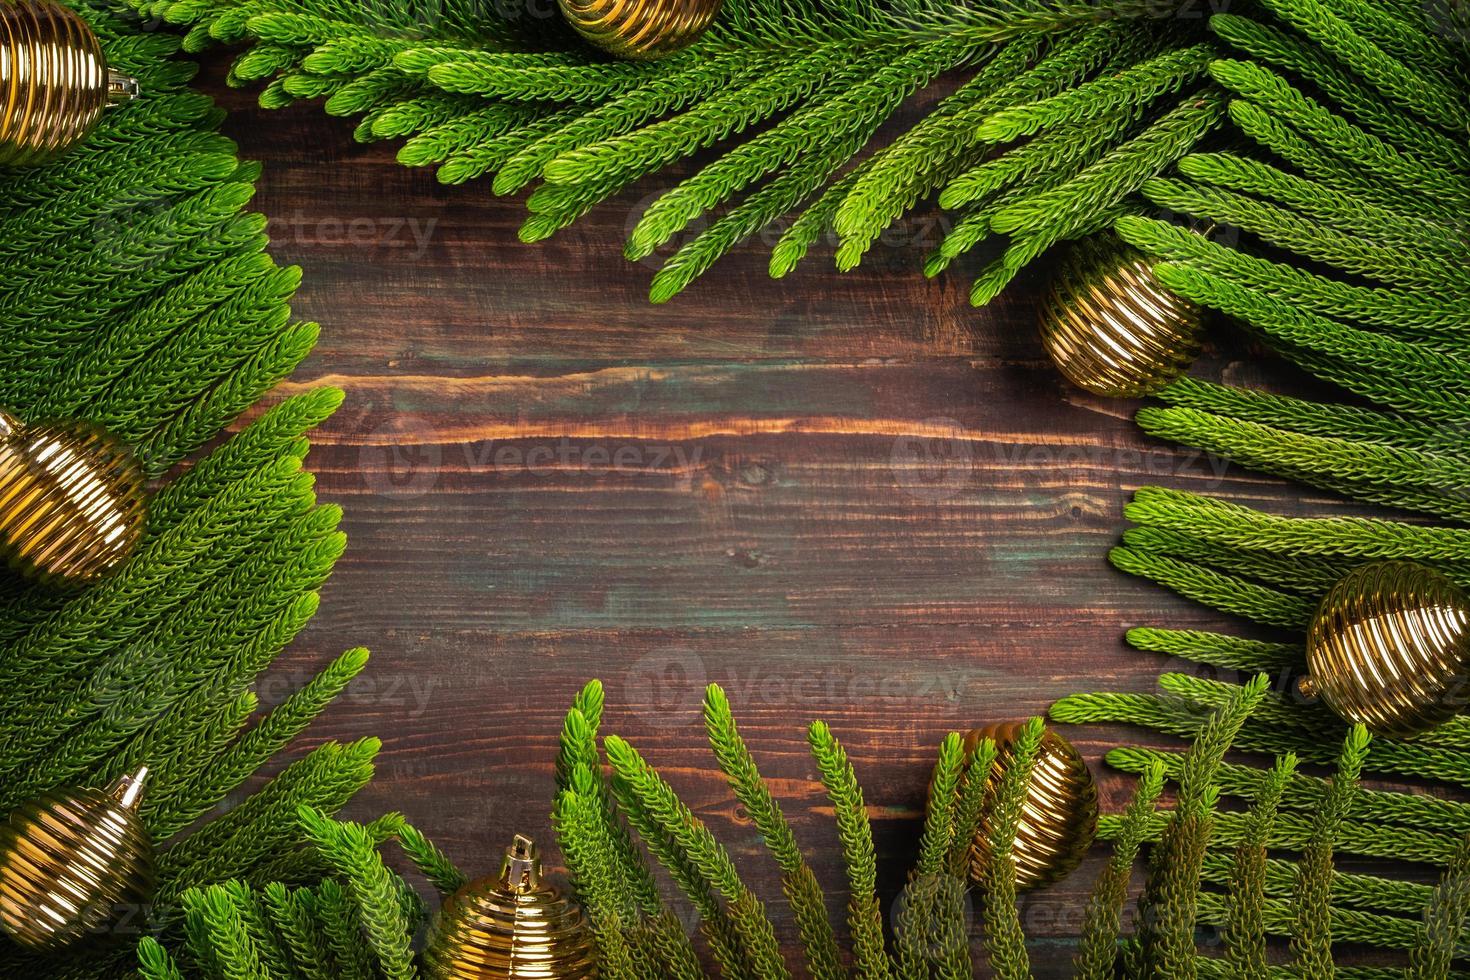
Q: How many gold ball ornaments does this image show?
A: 8